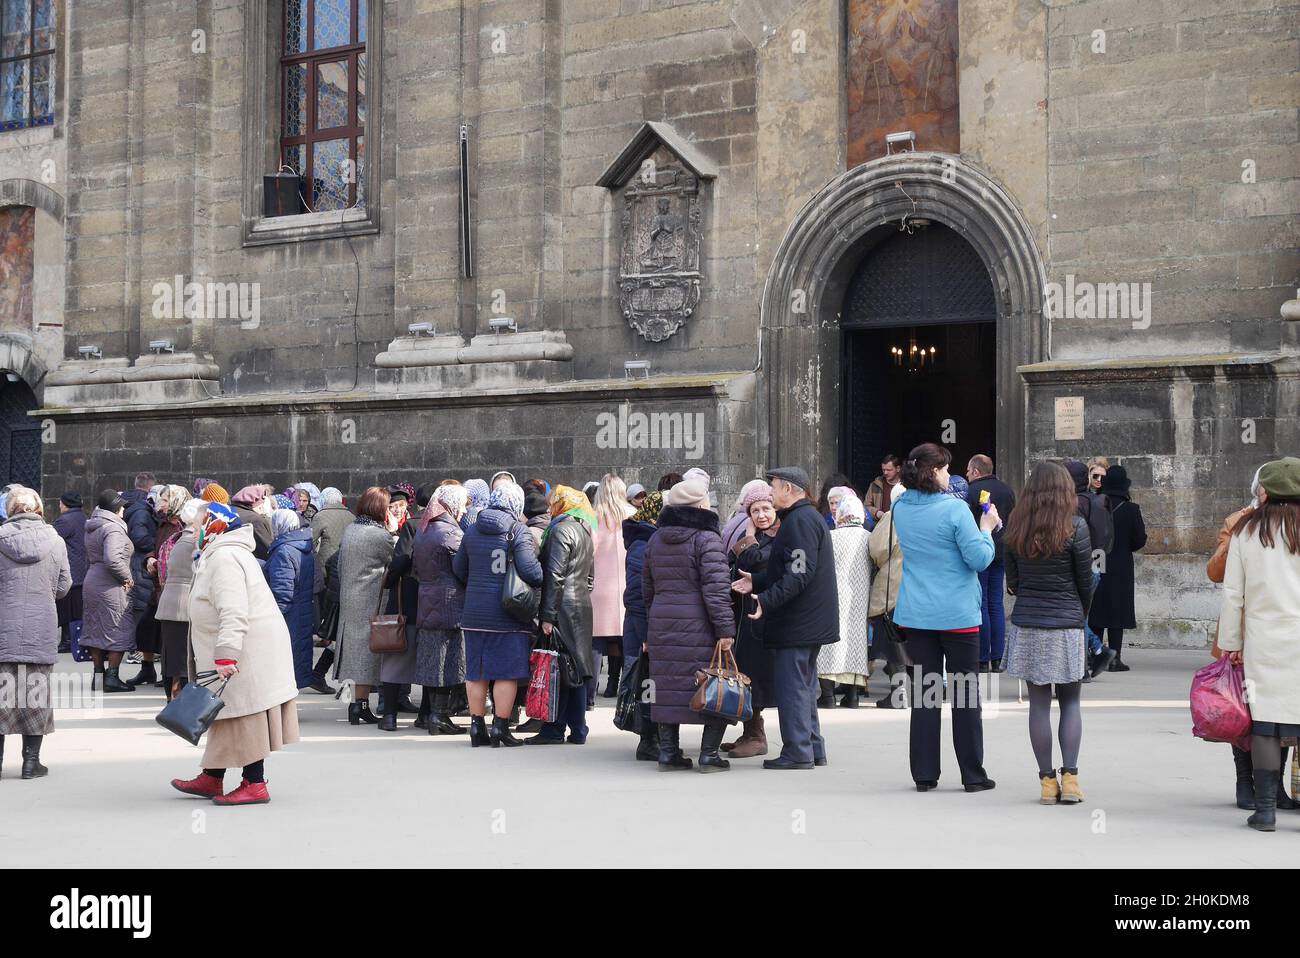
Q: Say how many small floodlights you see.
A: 6